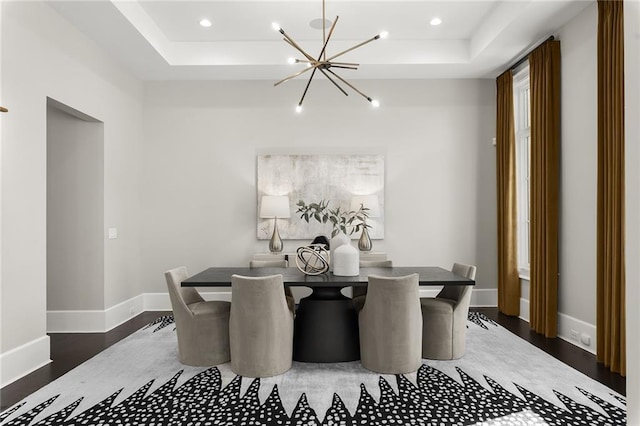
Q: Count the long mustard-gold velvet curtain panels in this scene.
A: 3